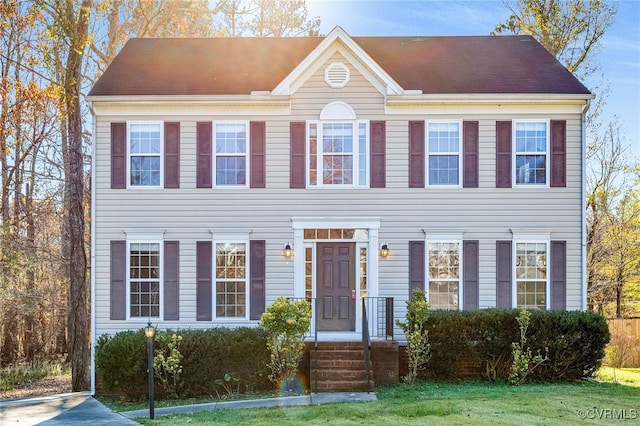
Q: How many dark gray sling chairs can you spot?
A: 0